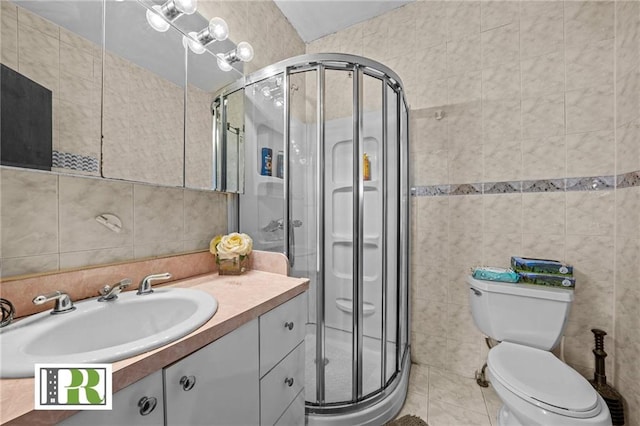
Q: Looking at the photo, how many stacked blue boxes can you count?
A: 2